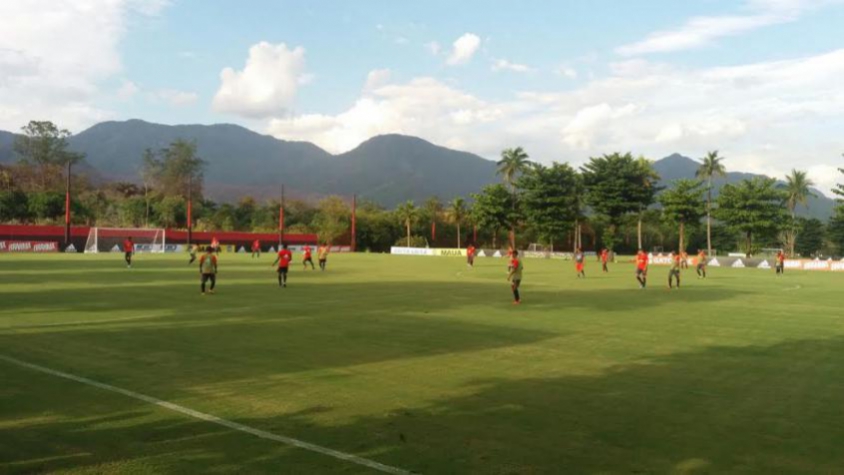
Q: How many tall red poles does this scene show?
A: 4